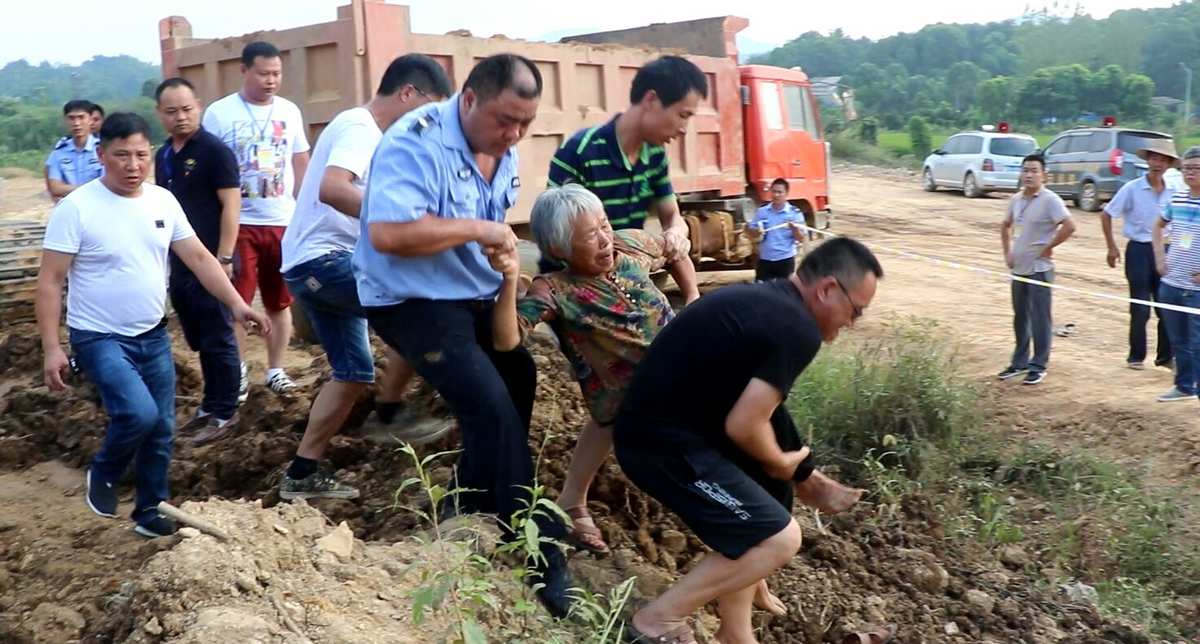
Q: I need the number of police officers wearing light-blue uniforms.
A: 3